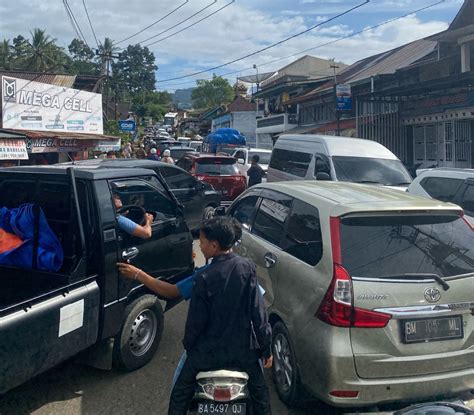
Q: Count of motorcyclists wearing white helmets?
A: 2